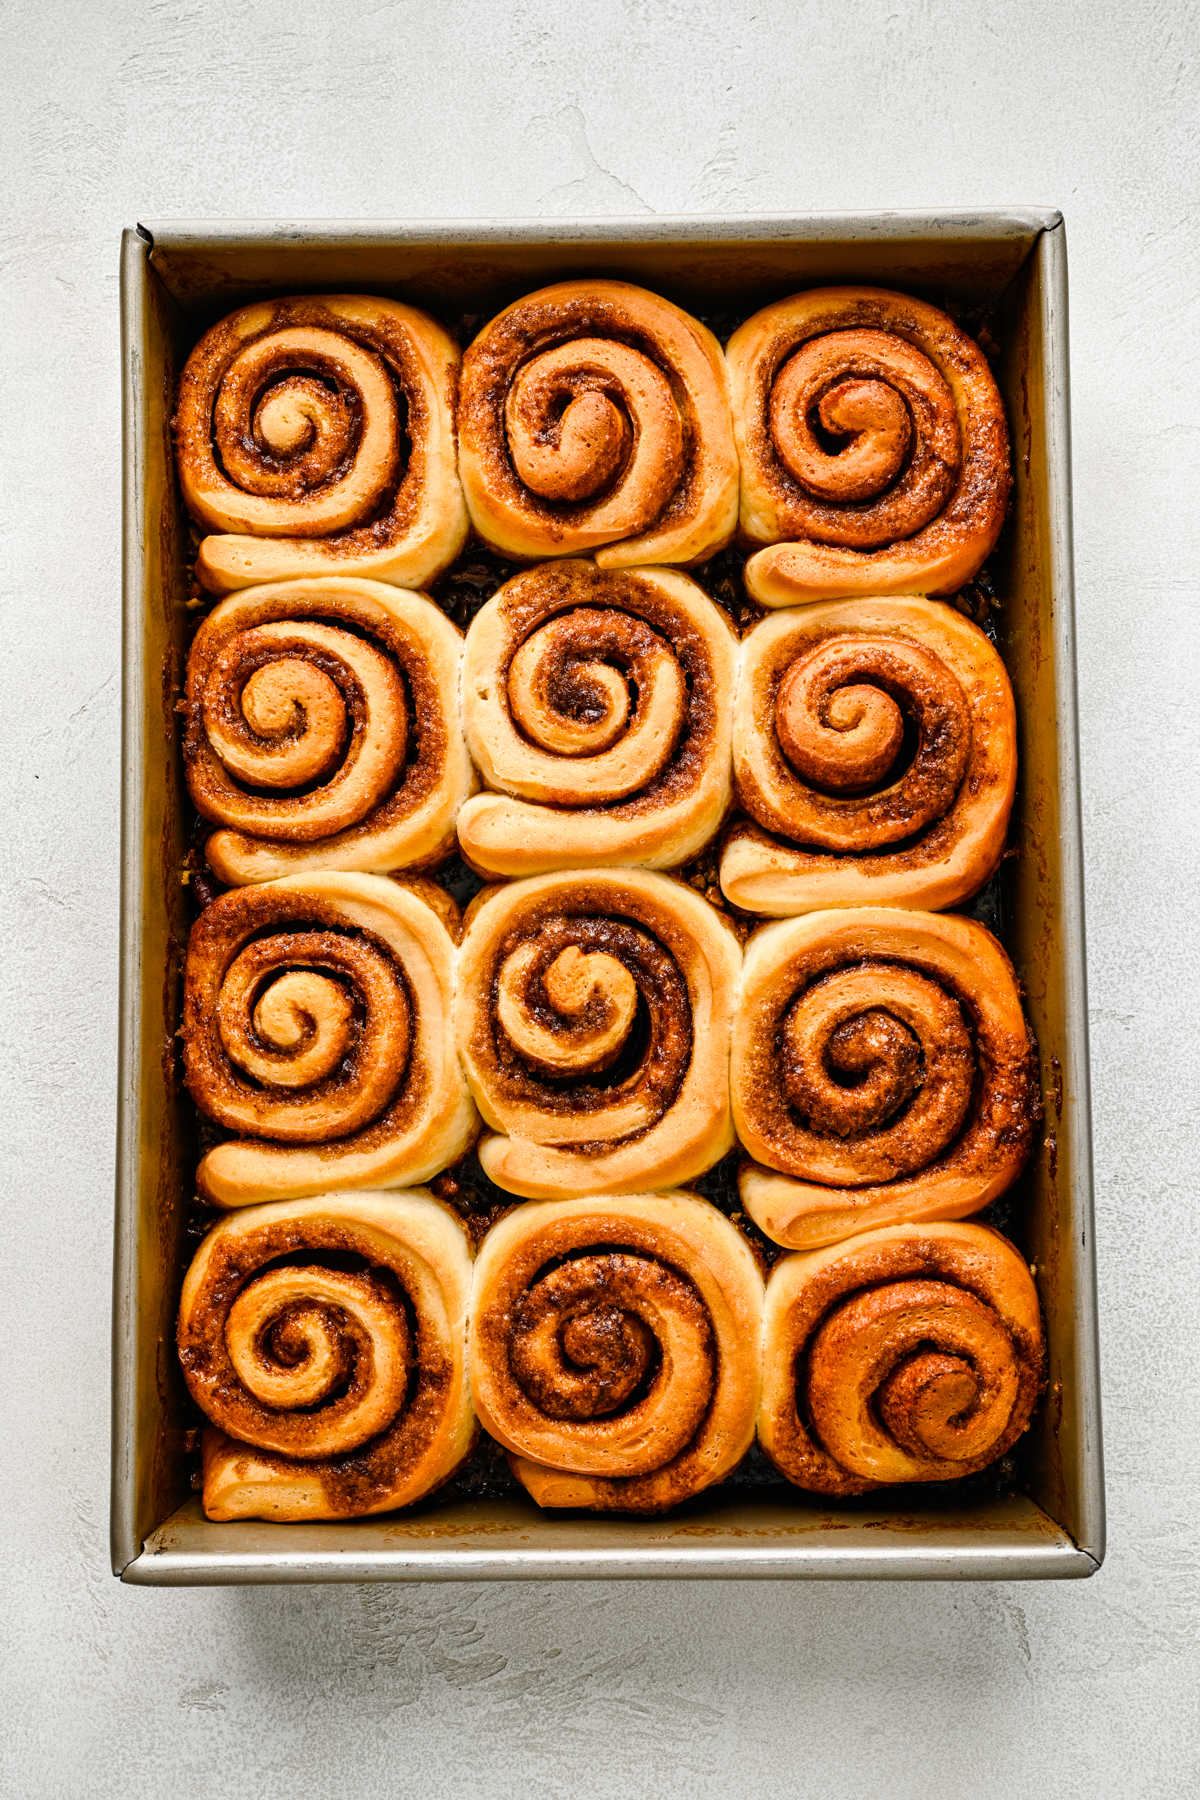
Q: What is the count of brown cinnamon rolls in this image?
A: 12